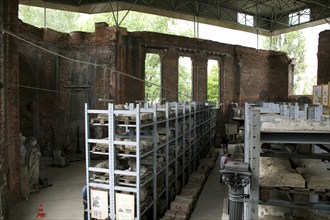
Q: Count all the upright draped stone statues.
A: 2